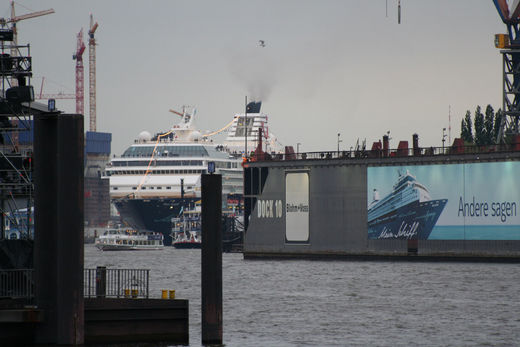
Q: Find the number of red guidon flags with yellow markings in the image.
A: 0